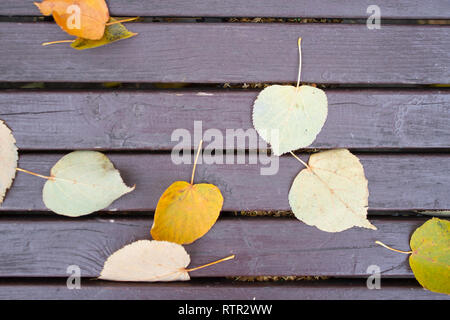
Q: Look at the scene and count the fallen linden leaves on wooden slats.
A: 9